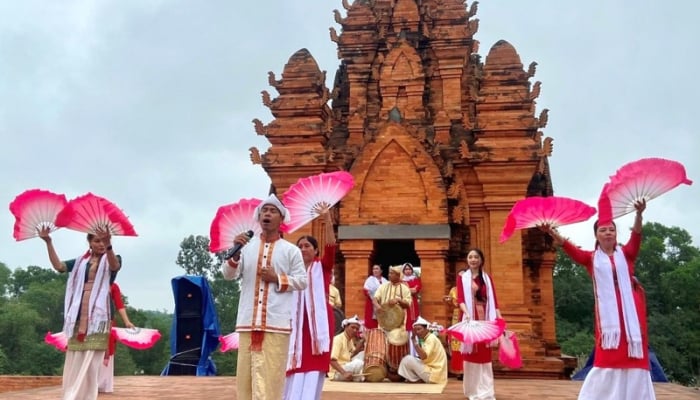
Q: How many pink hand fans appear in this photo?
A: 11